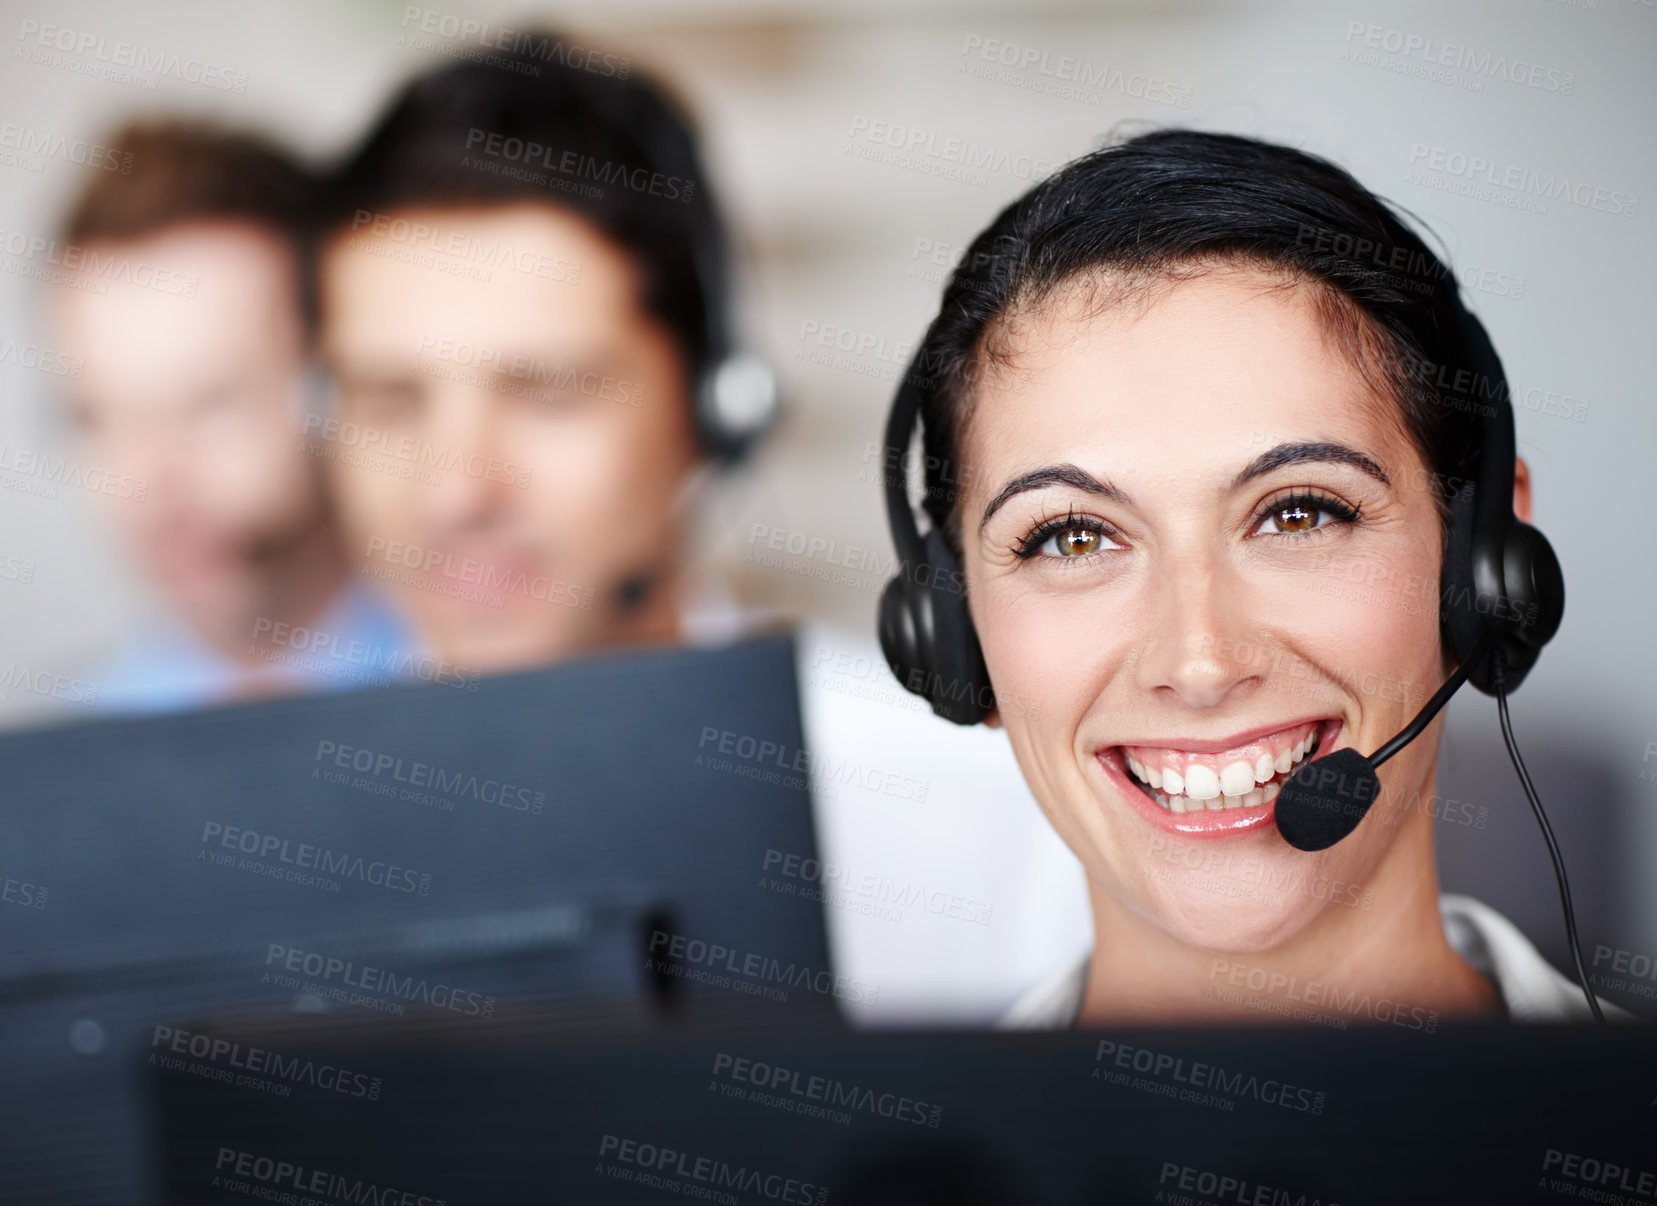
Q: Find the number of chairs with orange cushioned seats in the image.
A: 0